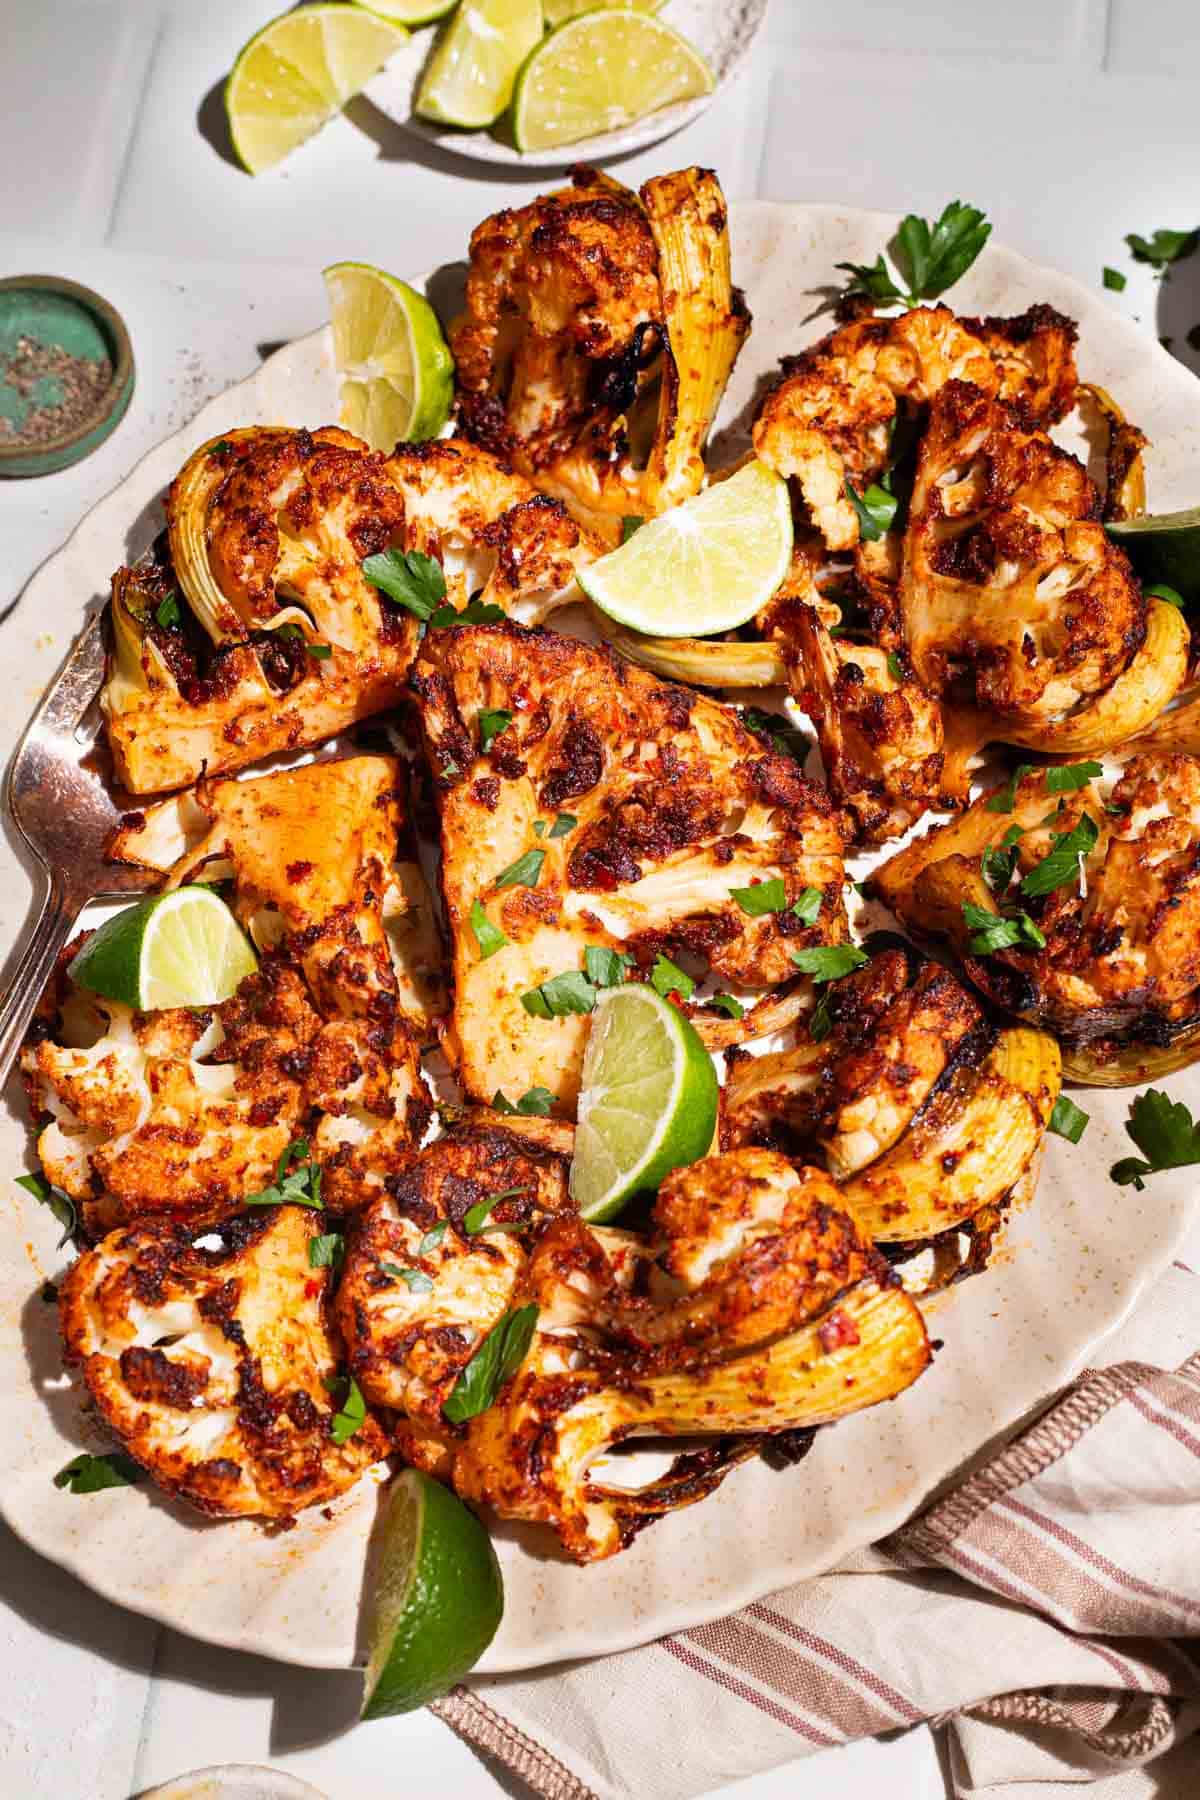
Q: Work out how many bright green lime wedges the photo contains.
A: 11